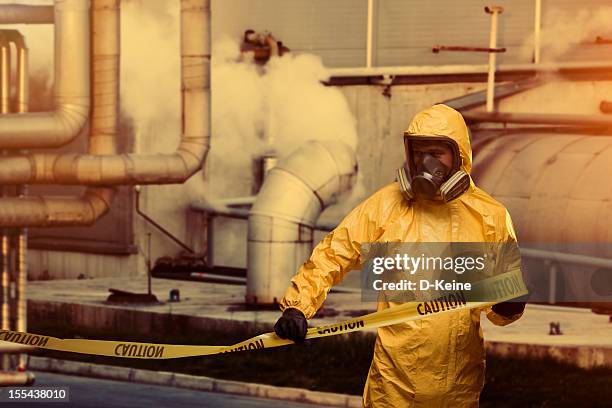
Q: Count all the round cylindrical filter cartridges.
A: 2